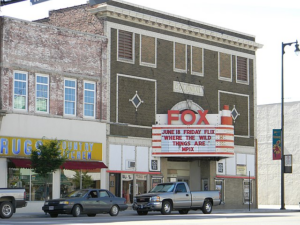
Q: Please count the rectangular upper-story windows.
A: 10